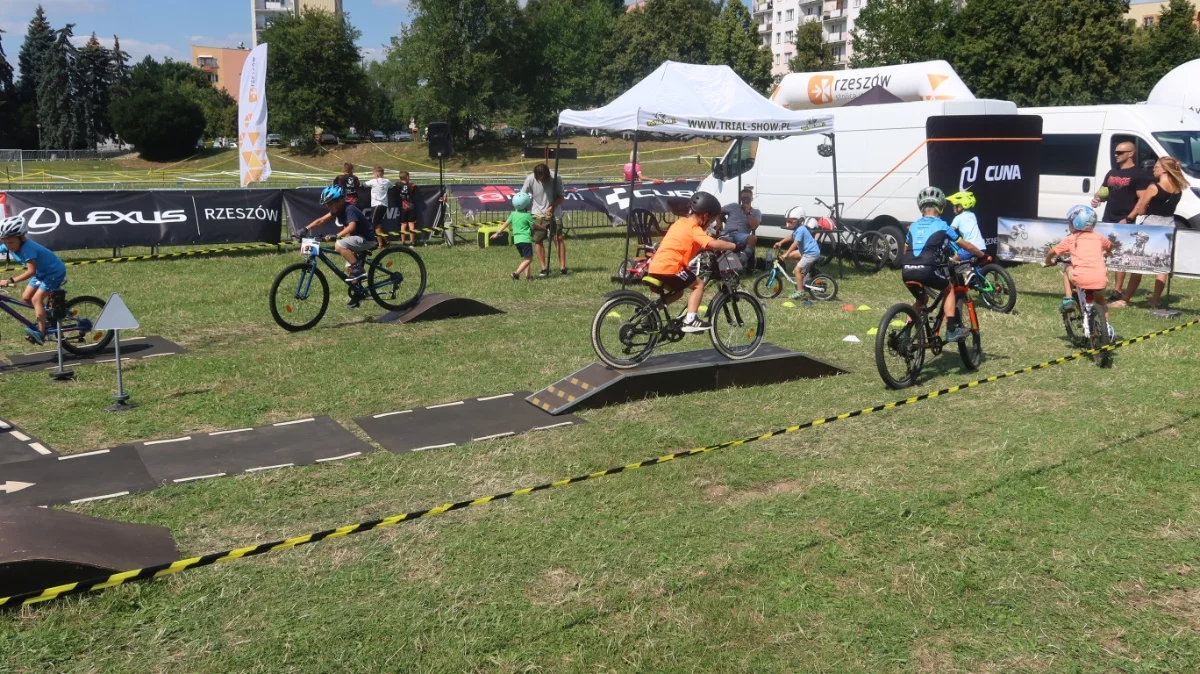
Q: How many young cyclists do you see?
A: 7